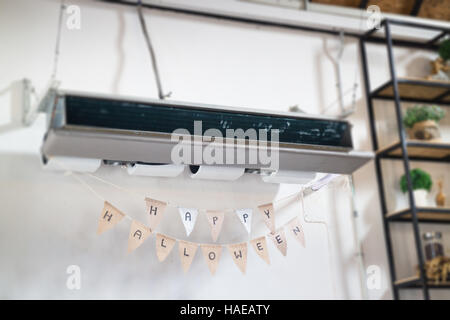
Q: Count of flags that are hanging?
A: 14